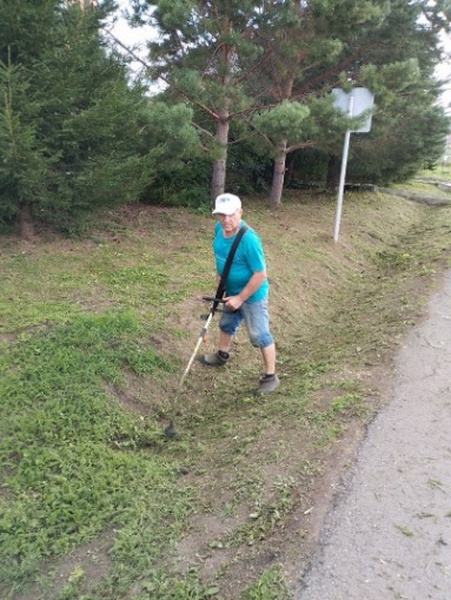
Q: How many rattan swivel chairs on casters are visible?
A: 0